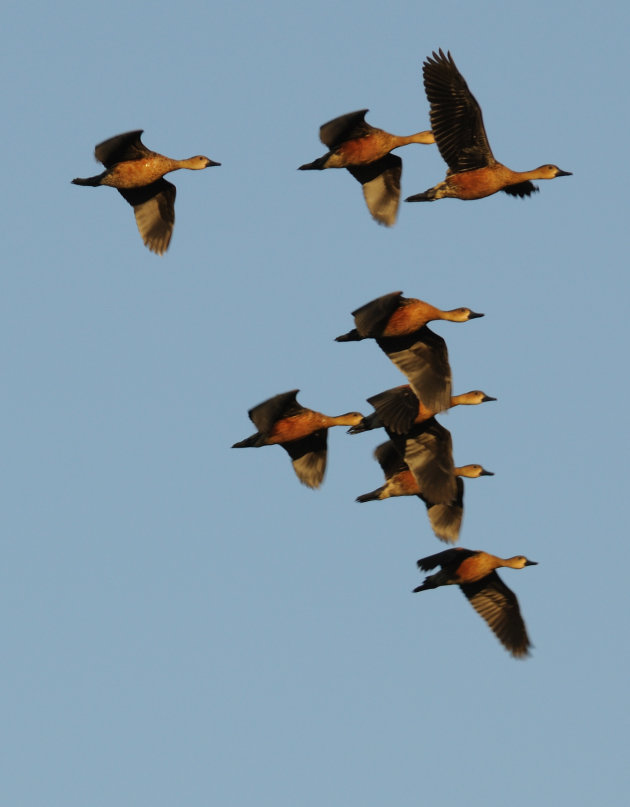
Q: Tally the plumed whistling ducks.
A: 8